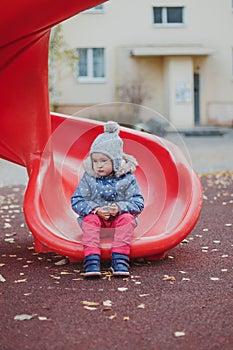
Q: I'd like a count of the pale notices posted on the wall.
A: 1